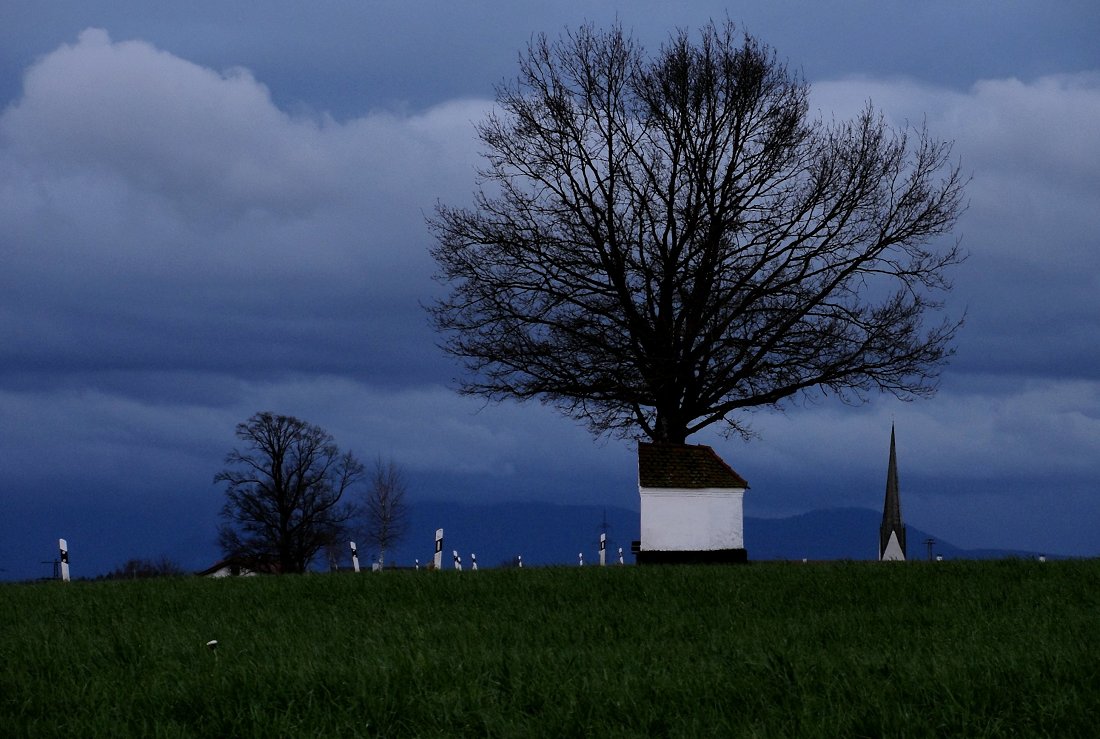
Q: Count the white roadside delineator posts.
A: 11